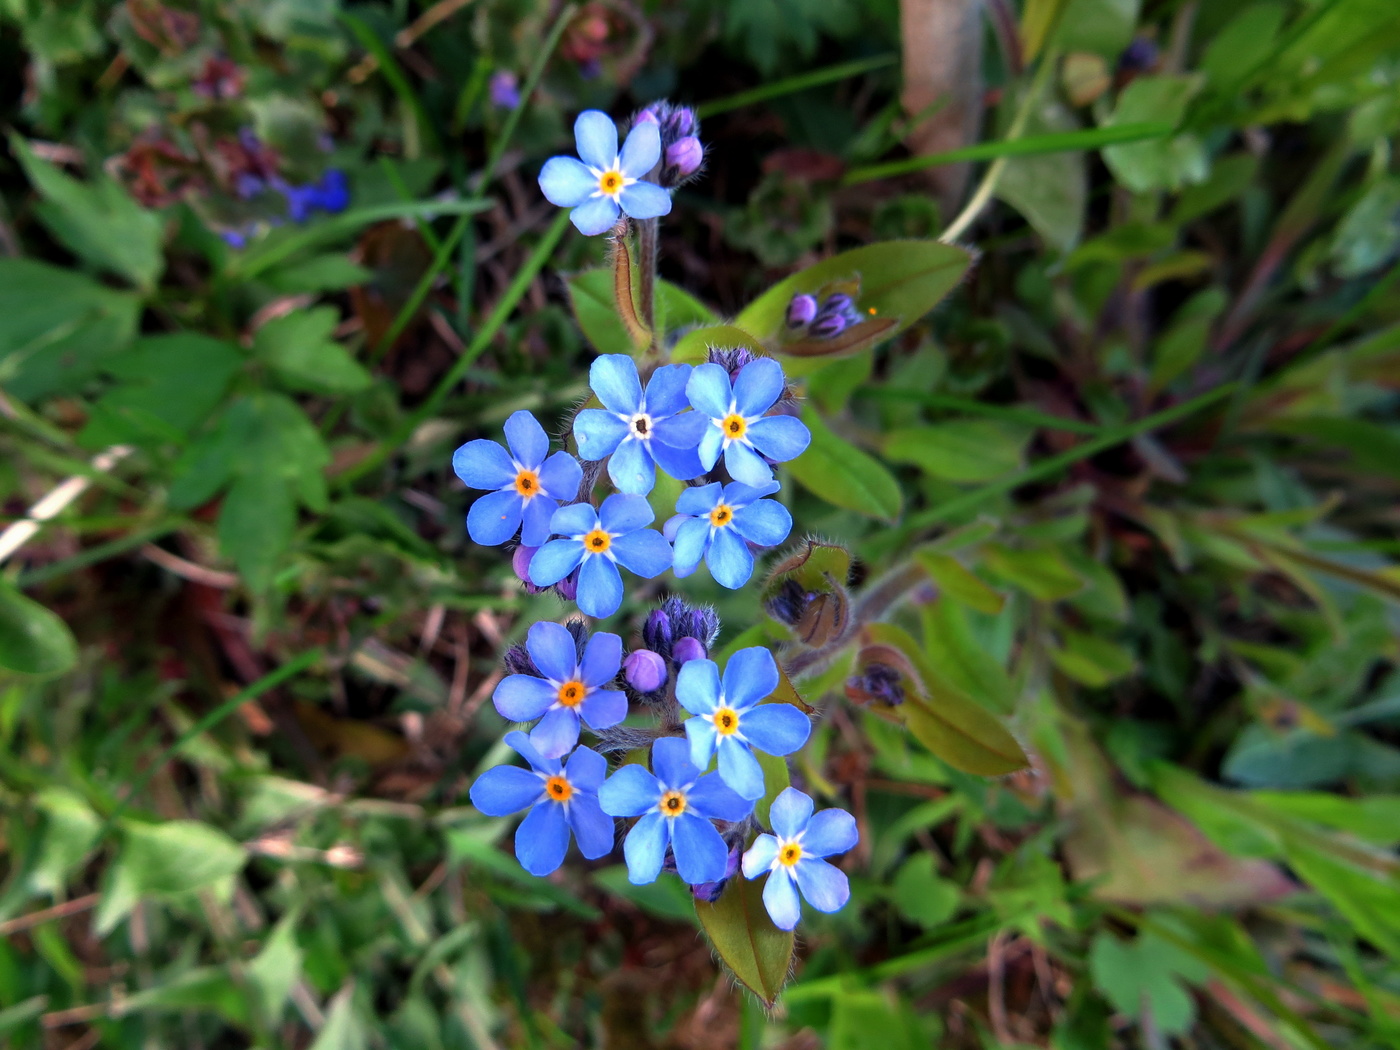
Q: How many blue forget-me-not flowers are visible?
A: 11